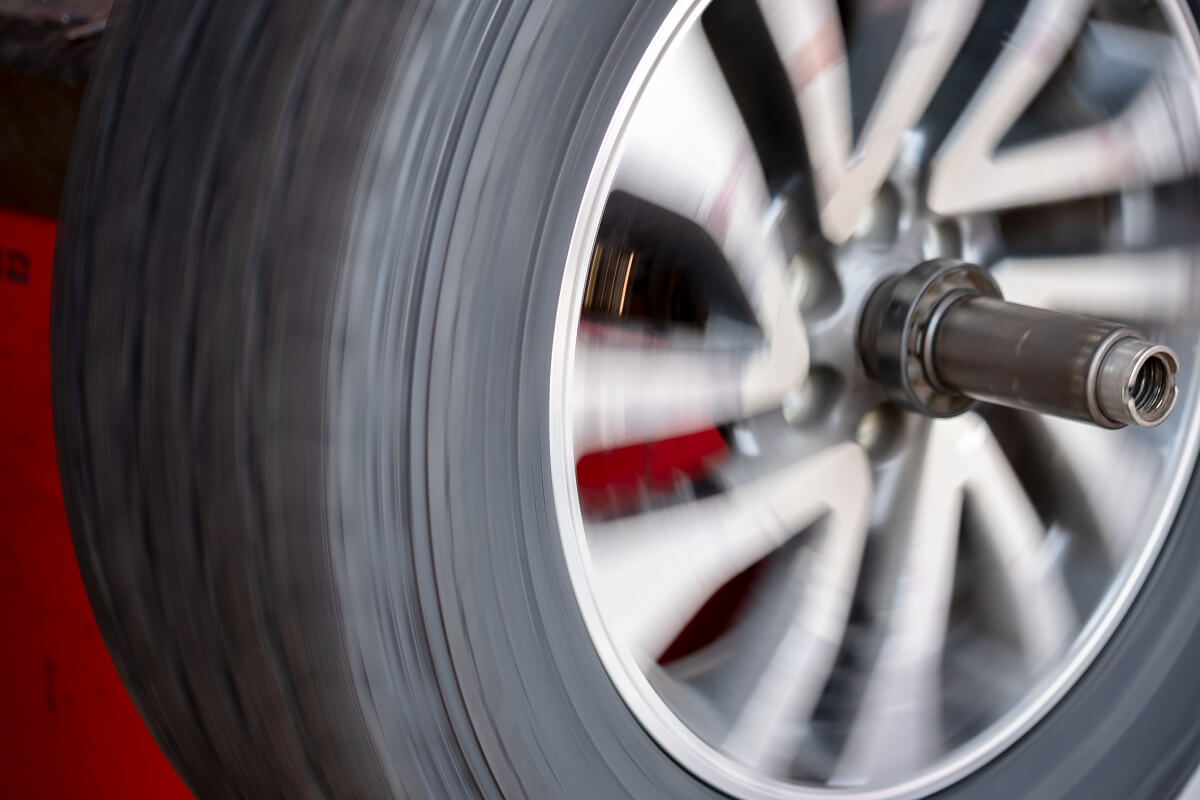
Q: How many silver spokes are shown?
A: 12